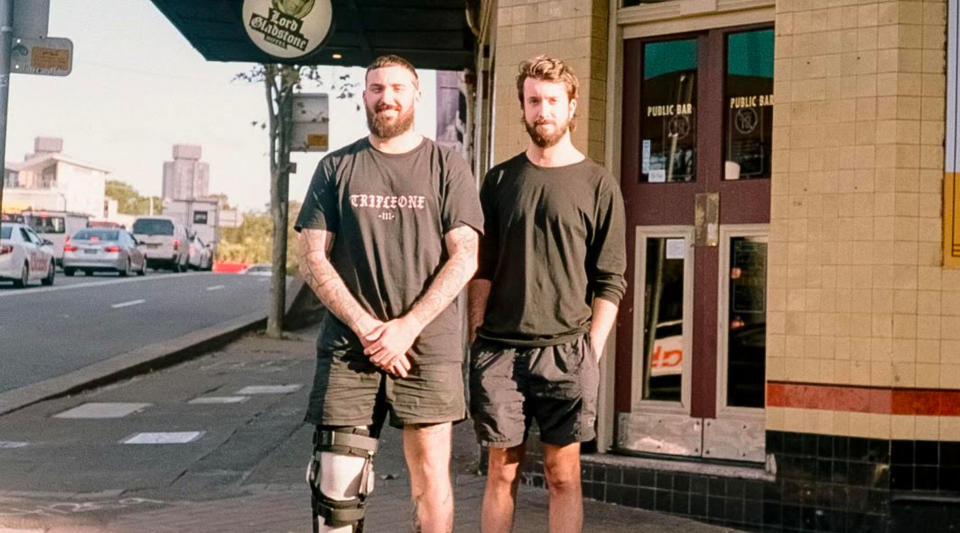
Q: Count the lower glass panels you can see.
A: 2